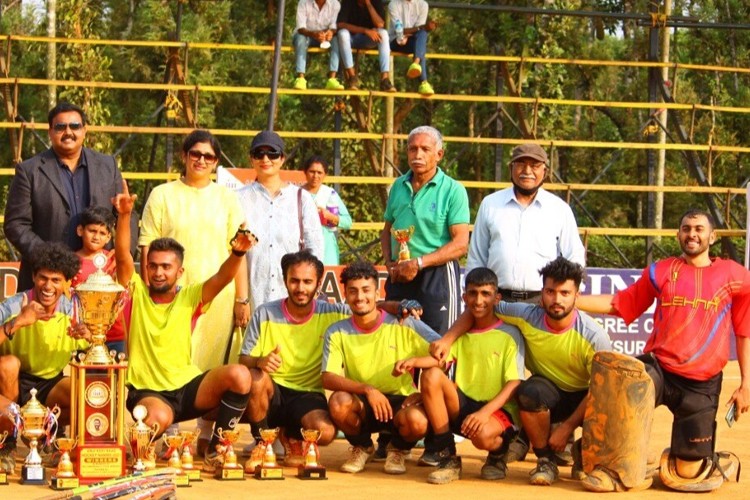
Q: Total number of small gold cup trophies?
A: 8